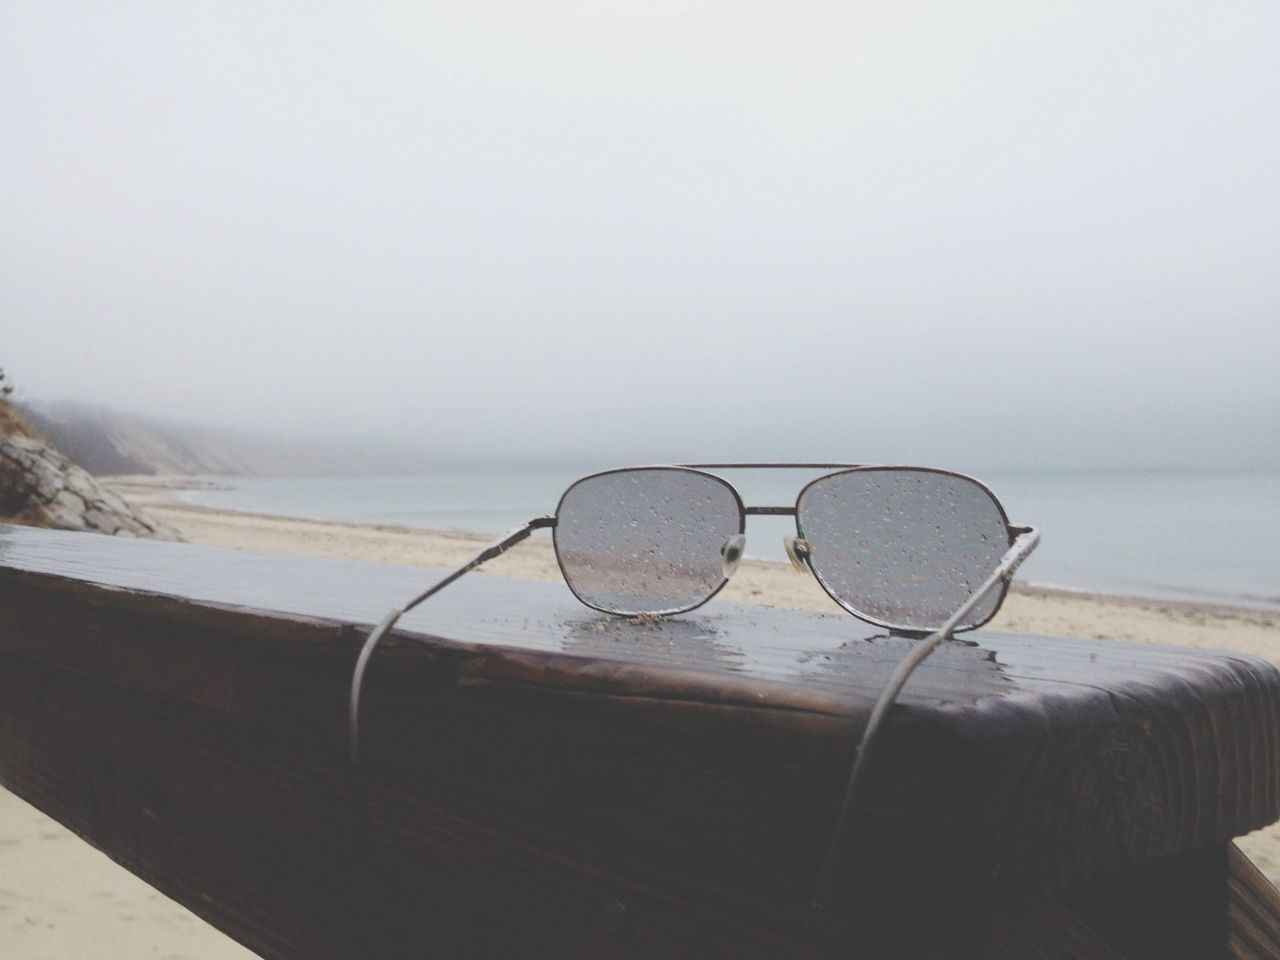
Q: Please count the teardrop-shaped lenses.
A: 2